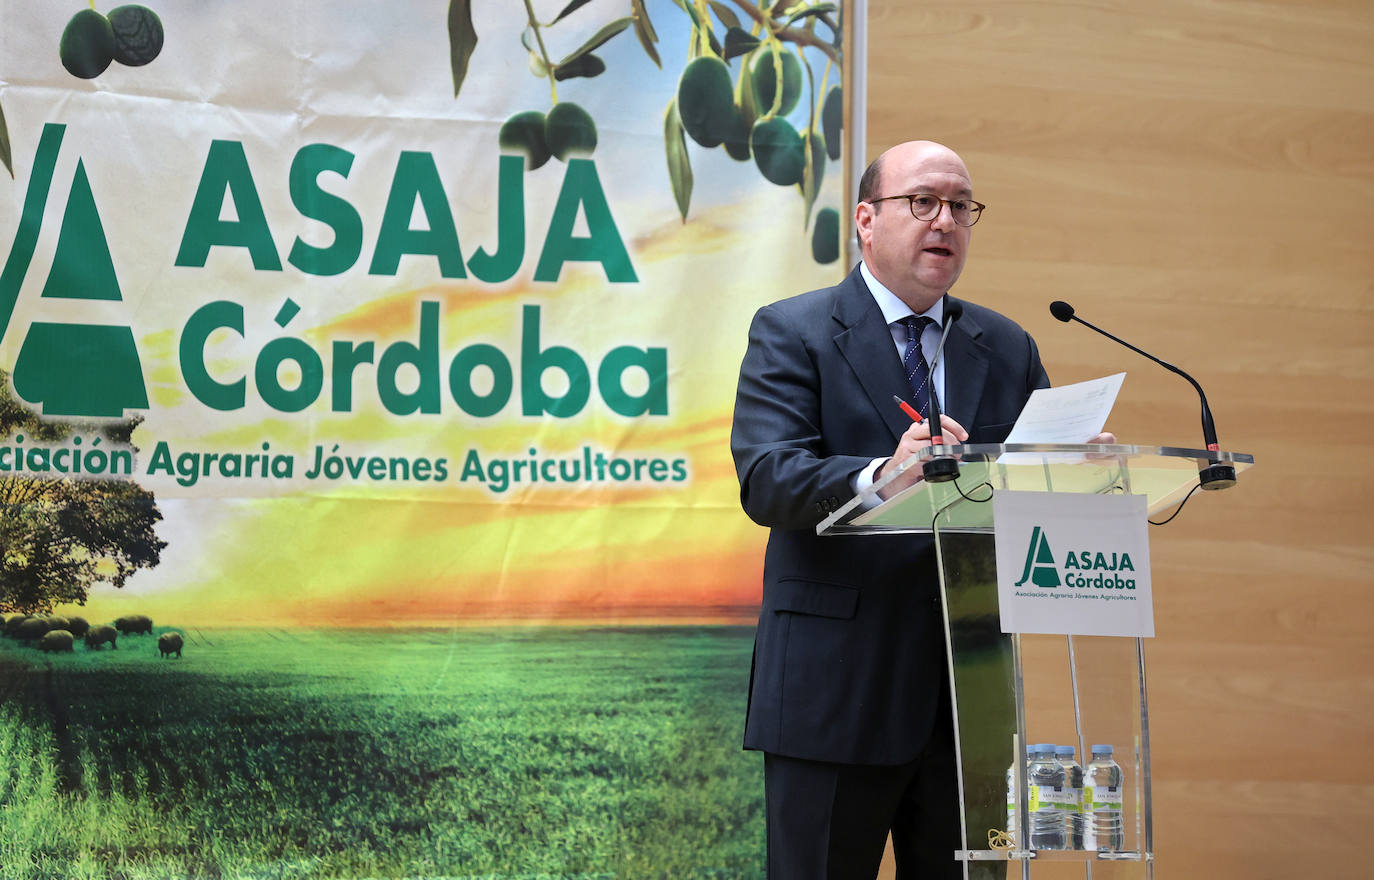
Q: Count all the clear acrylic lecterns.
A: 1